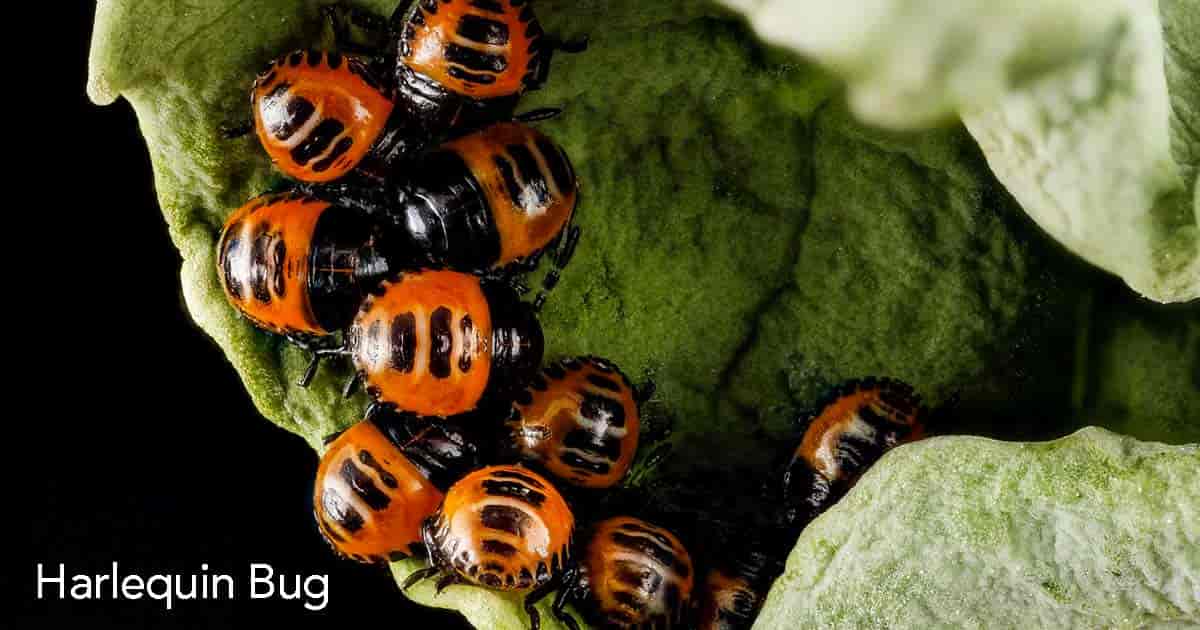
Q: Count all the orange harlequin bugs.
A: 11